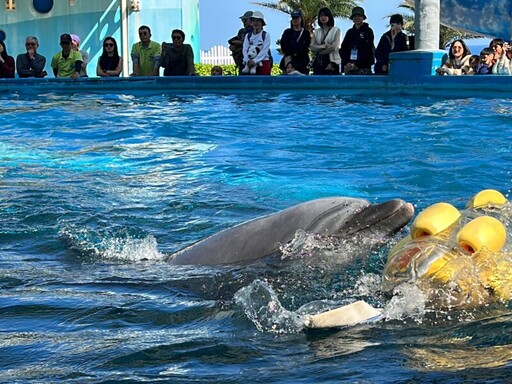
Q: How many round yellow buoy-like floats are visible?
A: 3